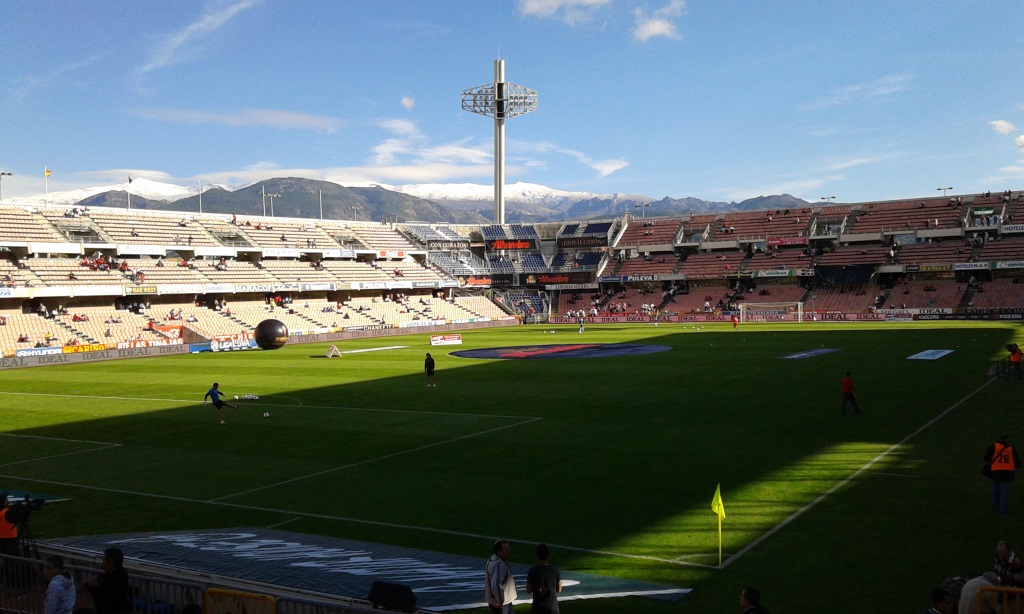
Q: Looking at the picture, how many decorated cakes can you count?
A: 0